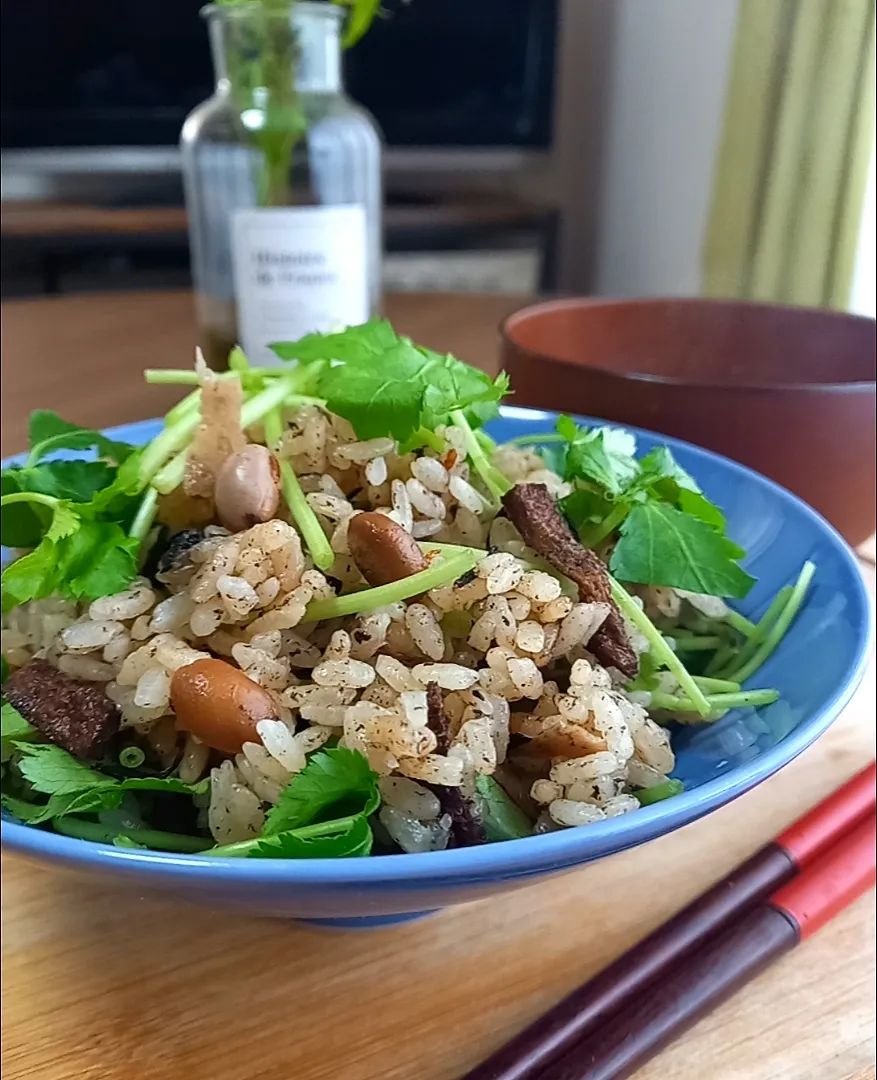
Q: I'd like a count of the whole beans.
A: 3